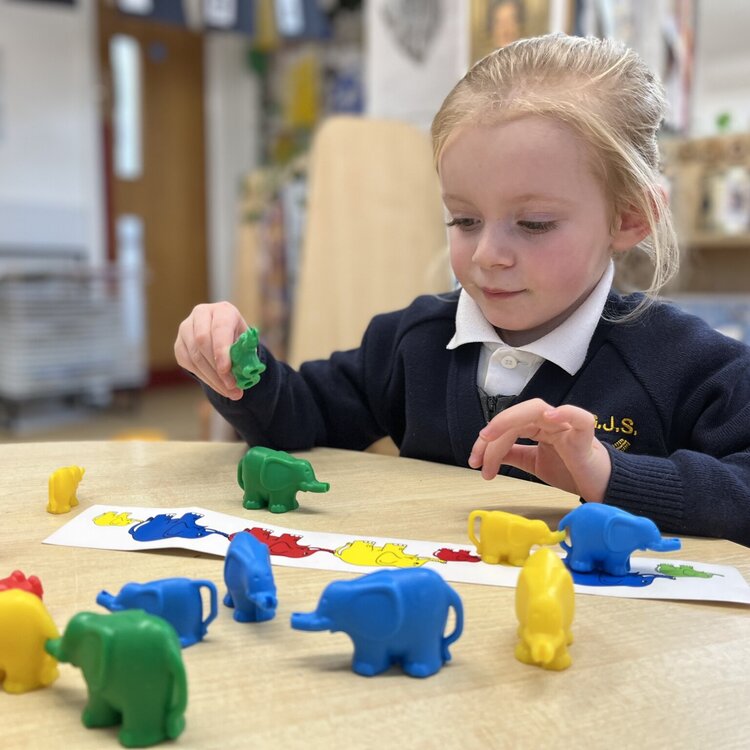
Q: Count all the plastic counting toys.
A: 12